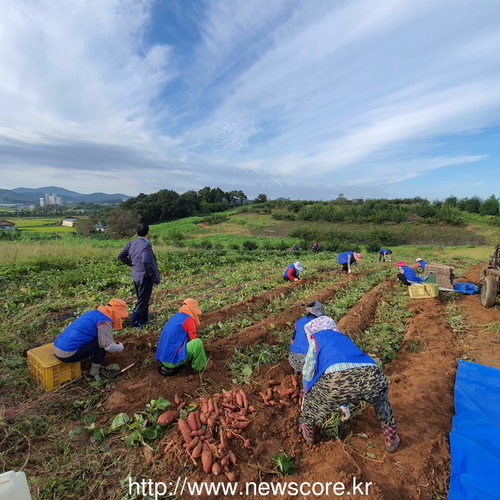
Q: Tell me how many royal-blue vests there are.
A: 9